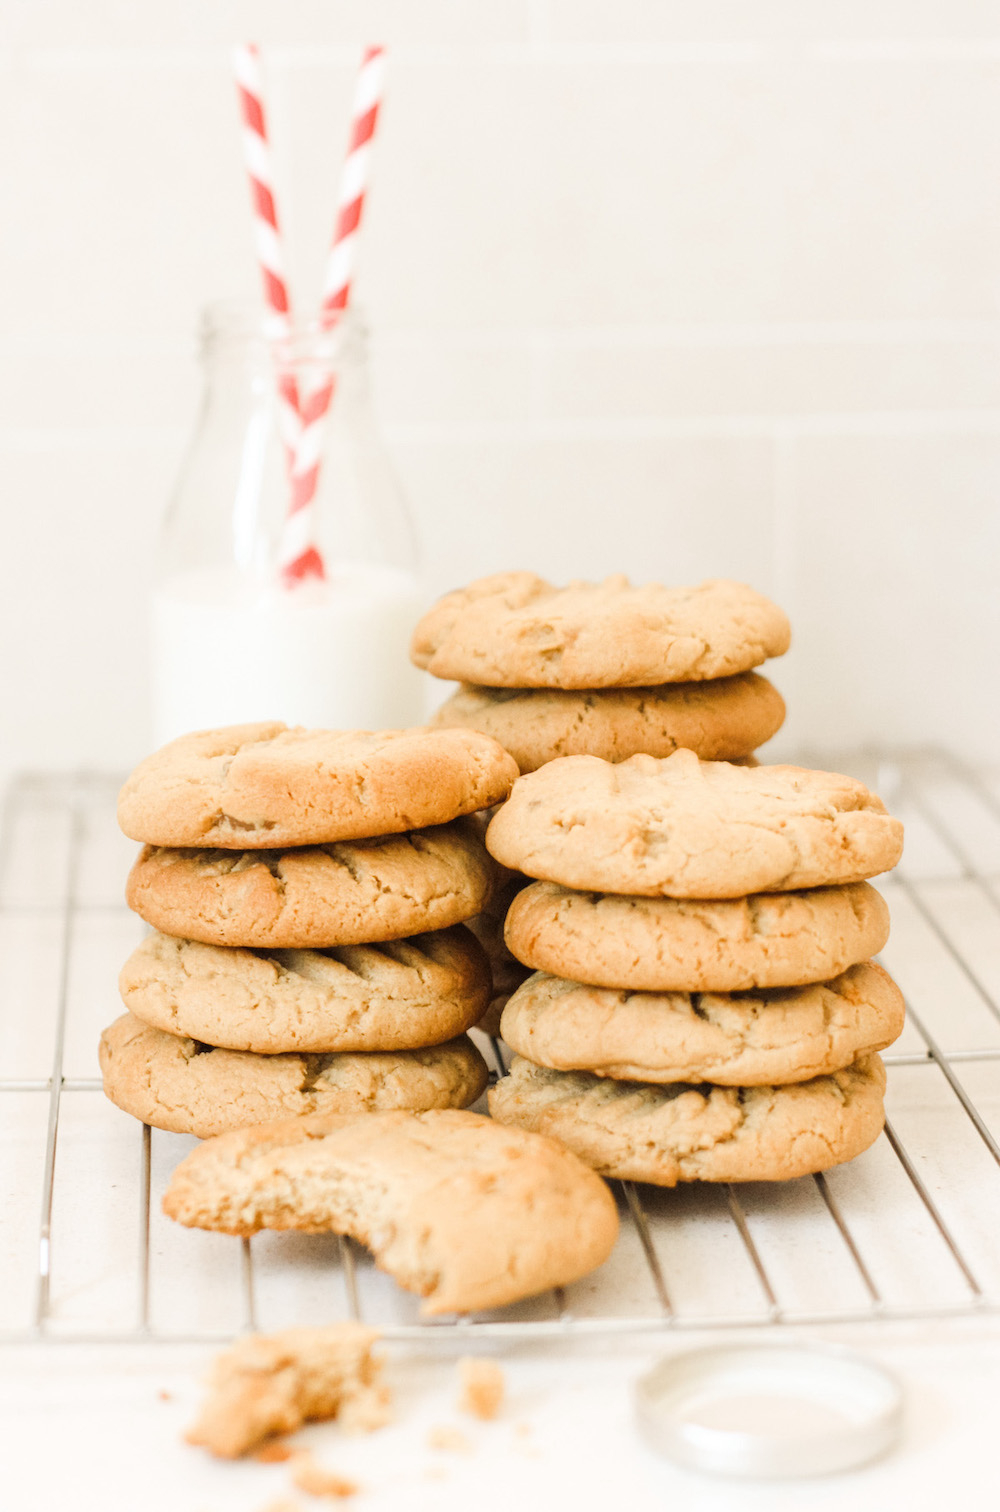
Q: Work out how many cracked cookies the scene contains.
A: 1